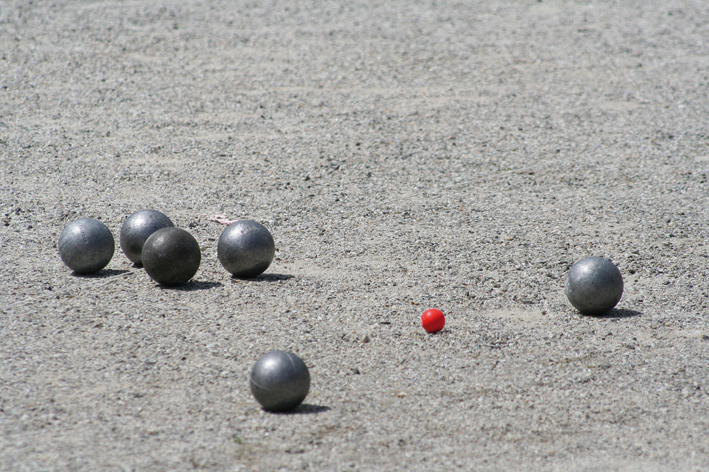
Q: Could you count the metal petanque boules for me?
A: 6